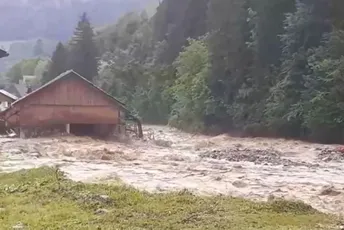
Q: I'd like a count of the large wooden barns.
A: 1